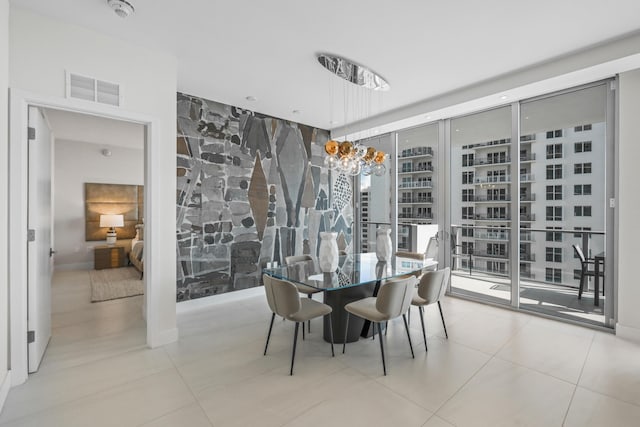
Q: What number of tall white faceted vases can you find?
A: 2